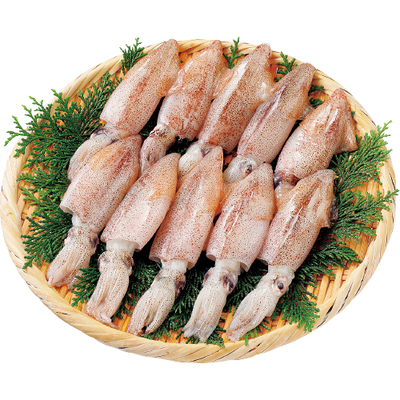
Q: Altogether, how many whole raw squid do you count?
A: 10